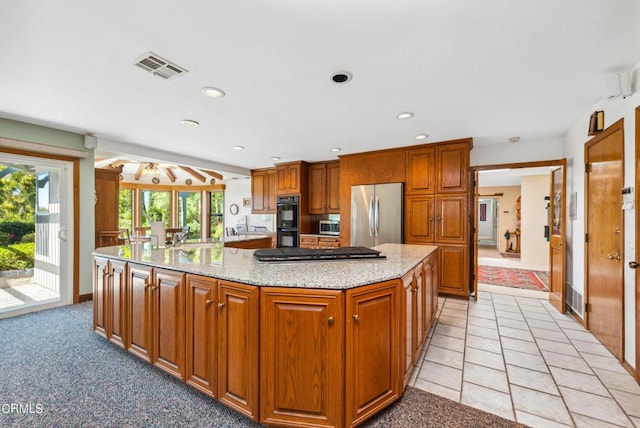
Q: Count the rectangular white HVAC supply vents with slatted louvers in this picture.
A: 1